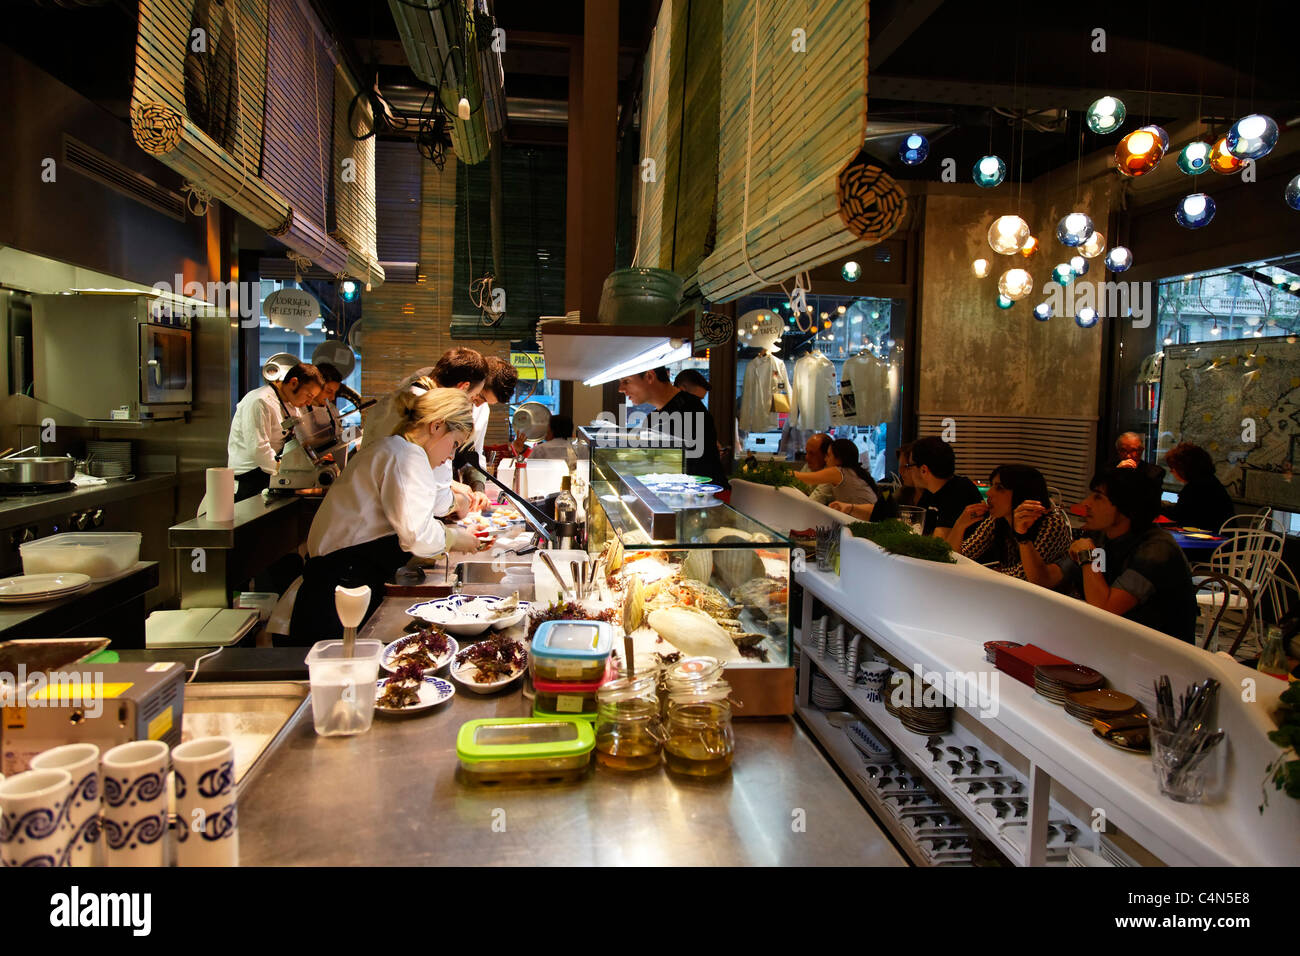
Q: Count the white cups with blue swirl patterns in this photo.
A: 4